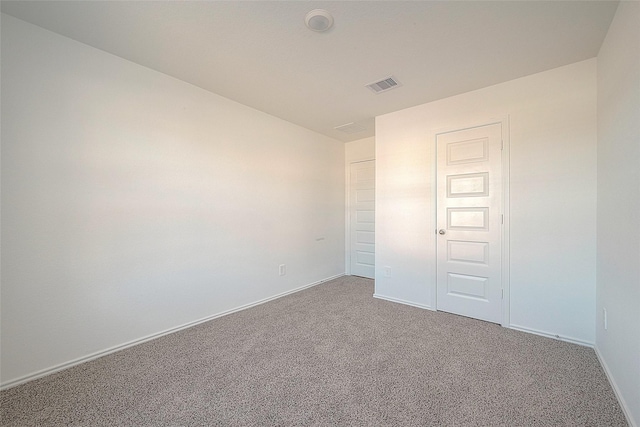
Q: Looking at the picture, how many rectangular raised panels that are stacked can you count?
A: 5